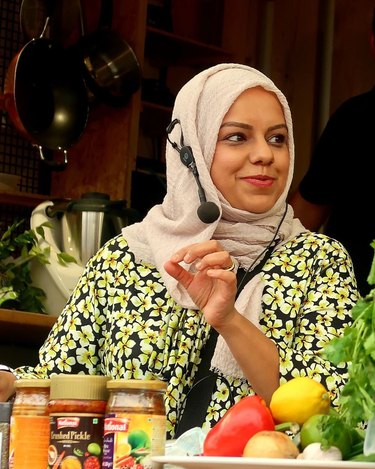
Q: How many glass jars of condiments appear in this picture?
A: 3